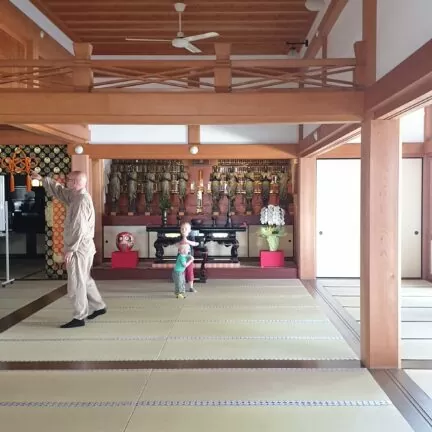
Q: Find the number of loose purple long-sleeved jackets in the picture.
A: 0